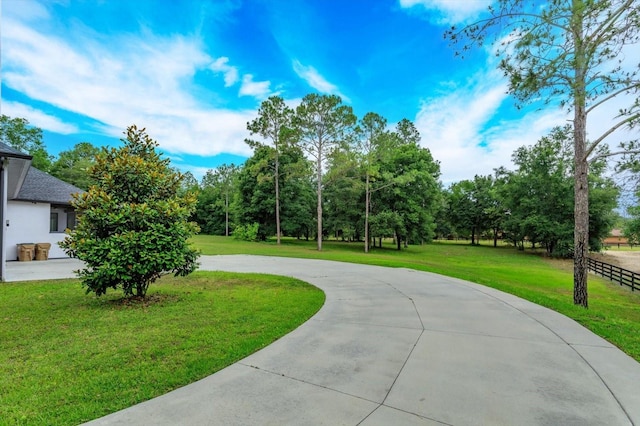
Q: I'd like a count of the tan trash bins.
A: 2